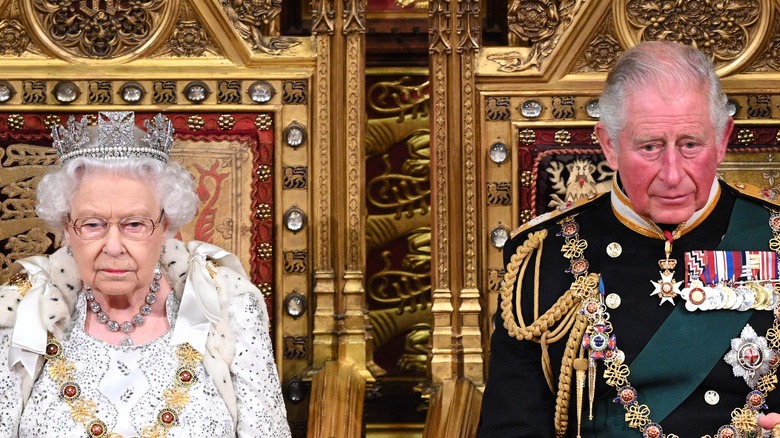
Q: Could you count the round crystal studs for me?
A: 14